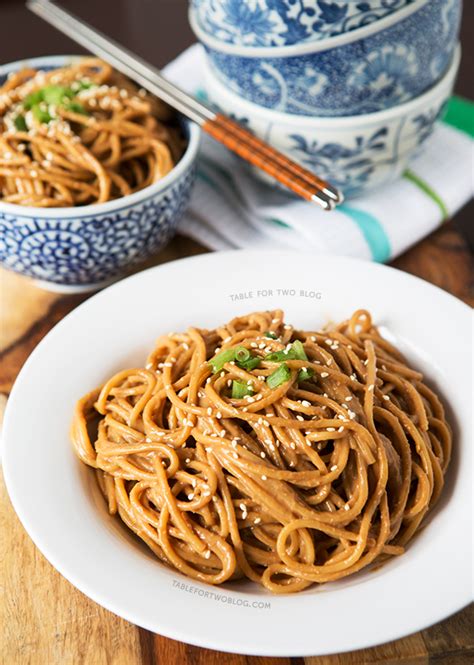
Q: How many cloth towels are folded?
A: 1